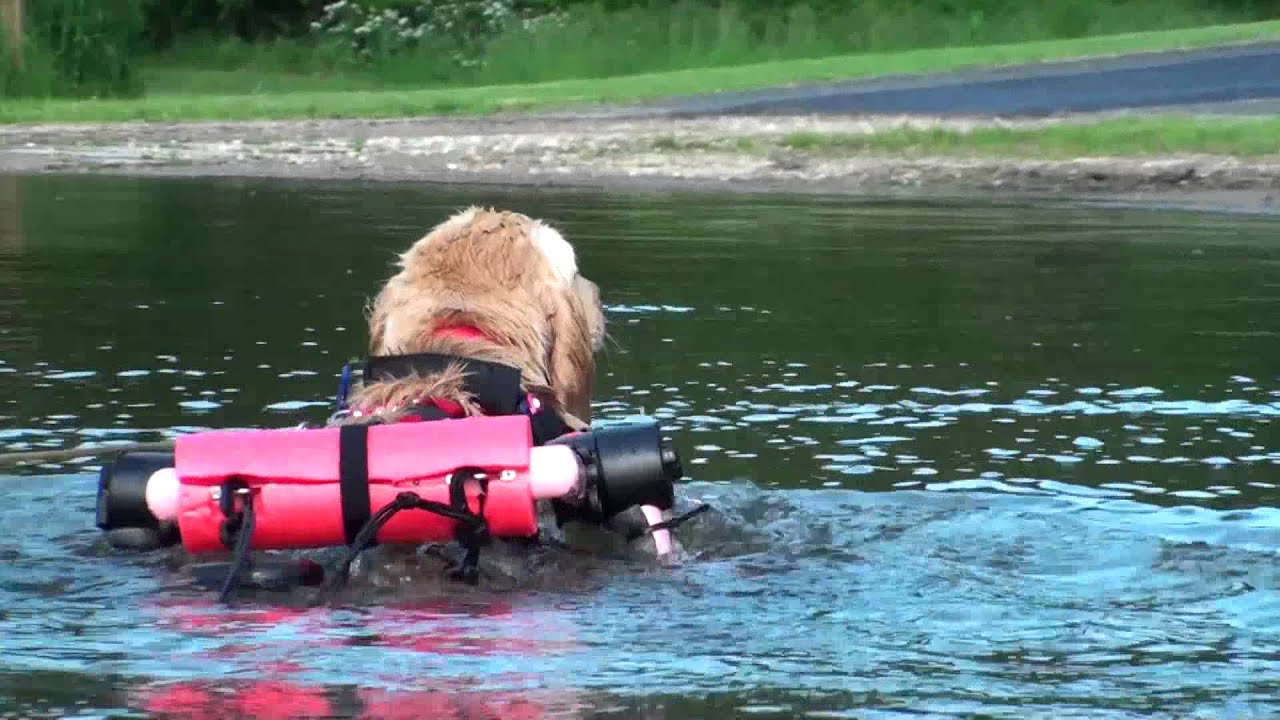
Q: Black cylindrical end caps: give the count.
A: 2